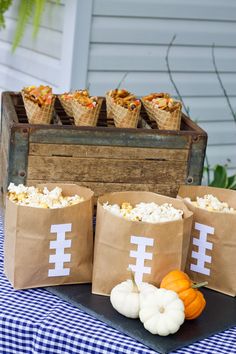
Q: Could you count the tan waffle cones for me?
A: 4